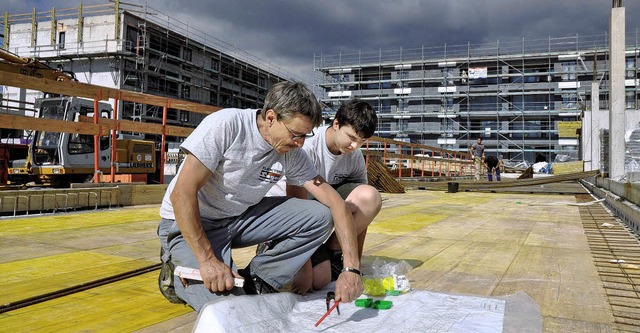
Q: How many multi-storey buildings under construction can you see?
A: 2